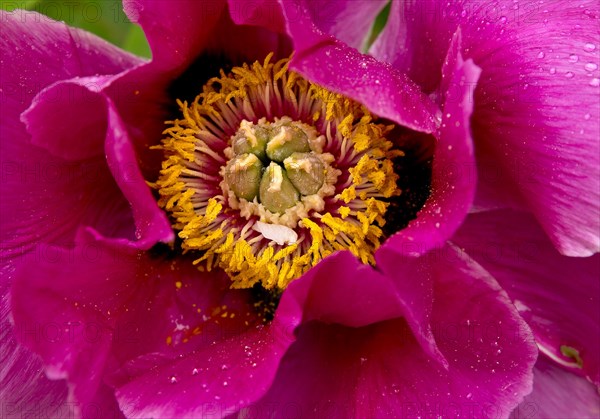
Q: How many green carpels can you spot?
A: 5